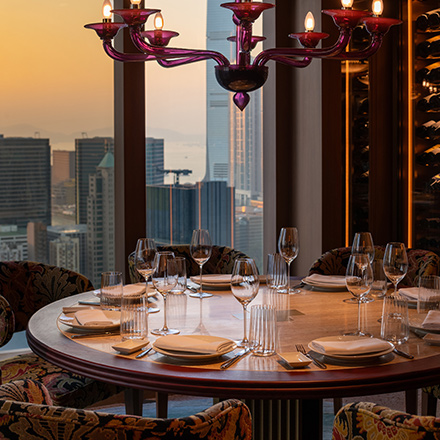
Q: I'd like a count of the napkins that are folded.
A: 8